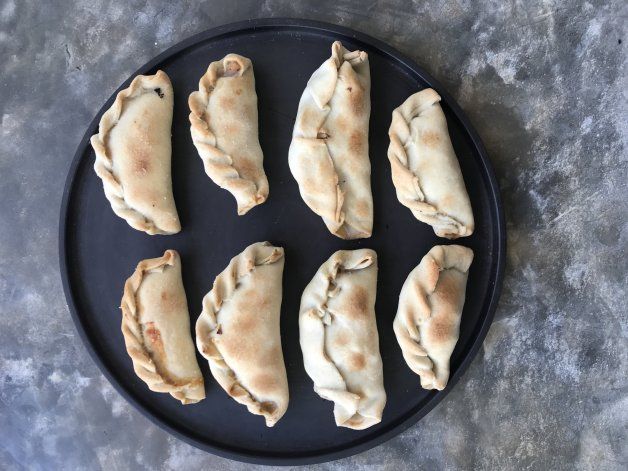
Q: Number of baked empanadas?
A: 8